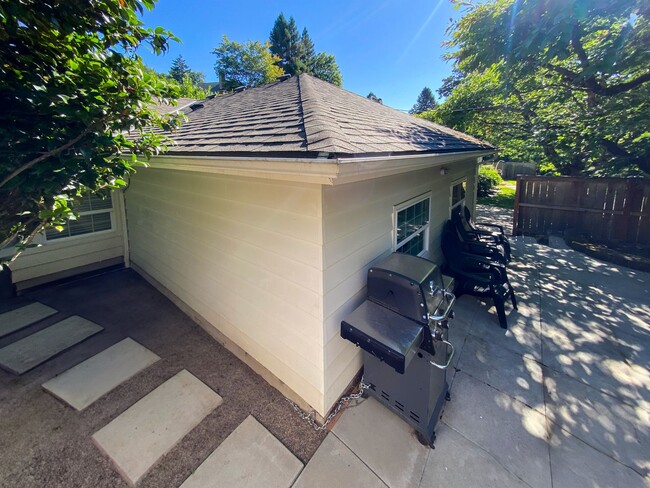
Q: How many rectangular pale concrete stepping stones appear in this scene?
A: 5